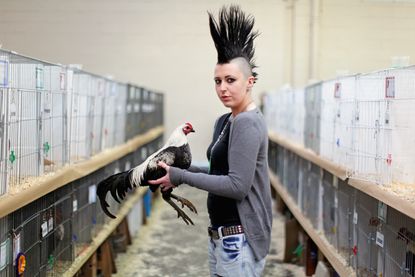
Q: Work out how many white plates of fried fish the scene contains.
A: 0